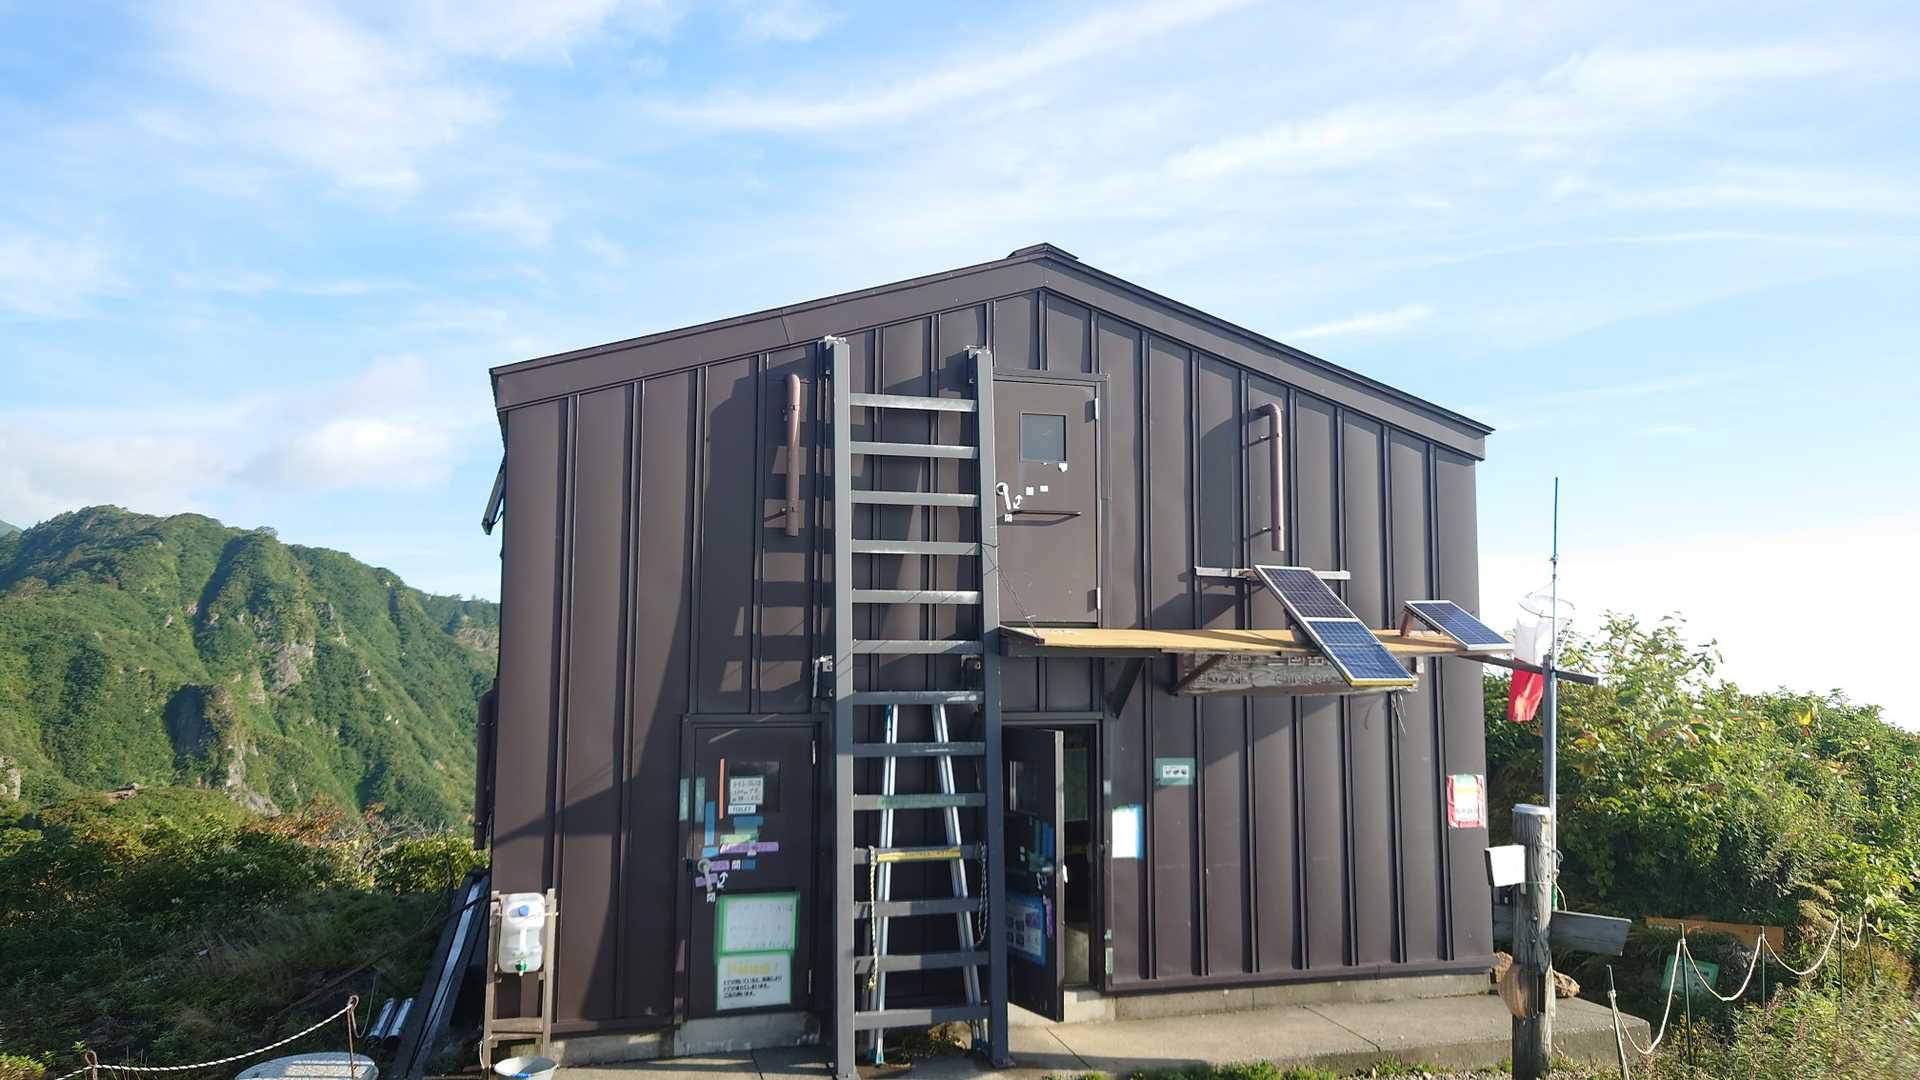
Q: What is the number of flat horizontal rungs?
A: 13